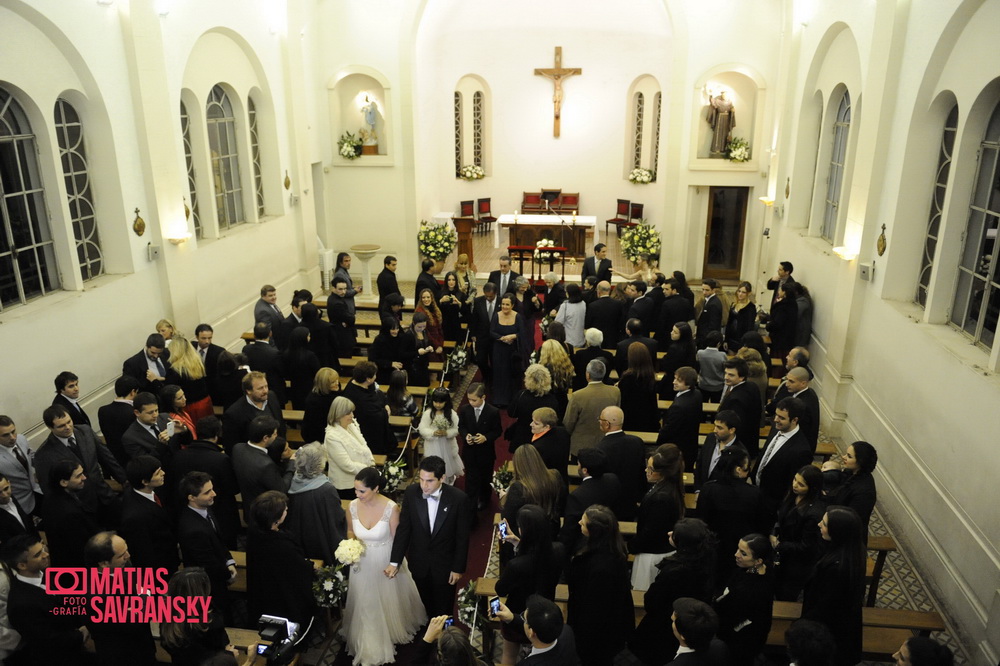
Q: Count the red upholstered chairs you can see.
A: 7